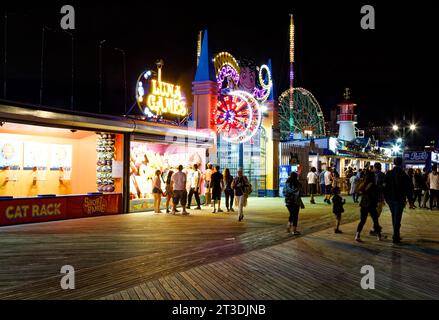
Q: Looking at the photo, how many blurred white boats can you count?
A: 0